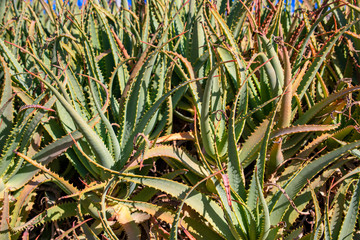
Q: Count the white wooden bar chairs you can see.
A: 0